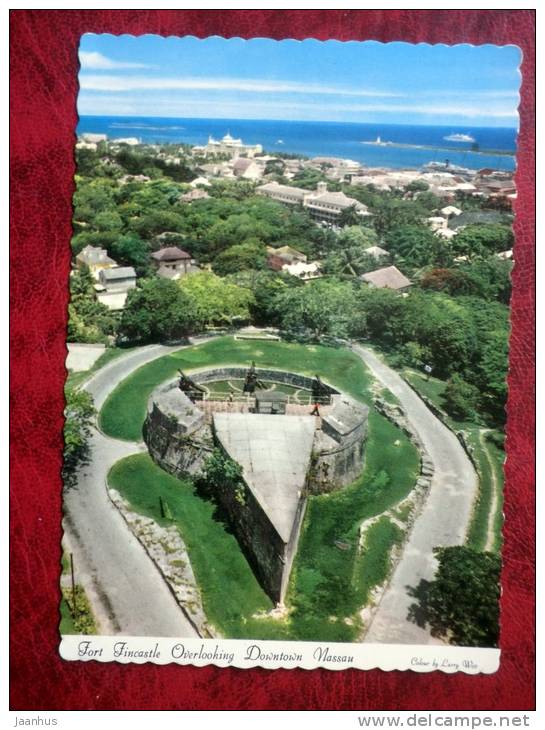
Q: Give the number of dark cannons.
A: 3